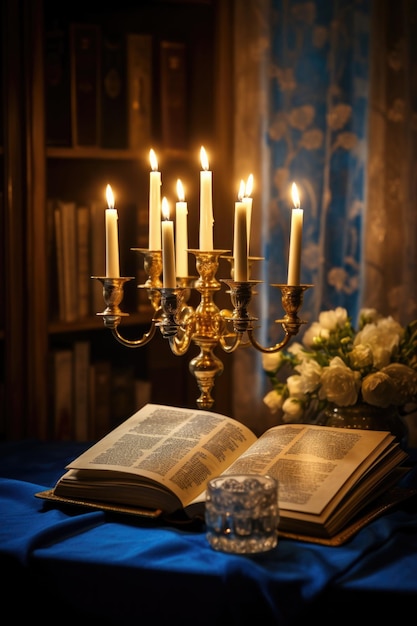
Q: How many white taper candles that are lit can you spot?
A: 8